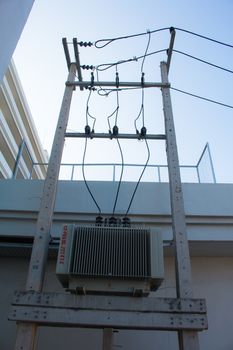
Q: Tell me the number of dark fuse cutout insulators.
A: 3